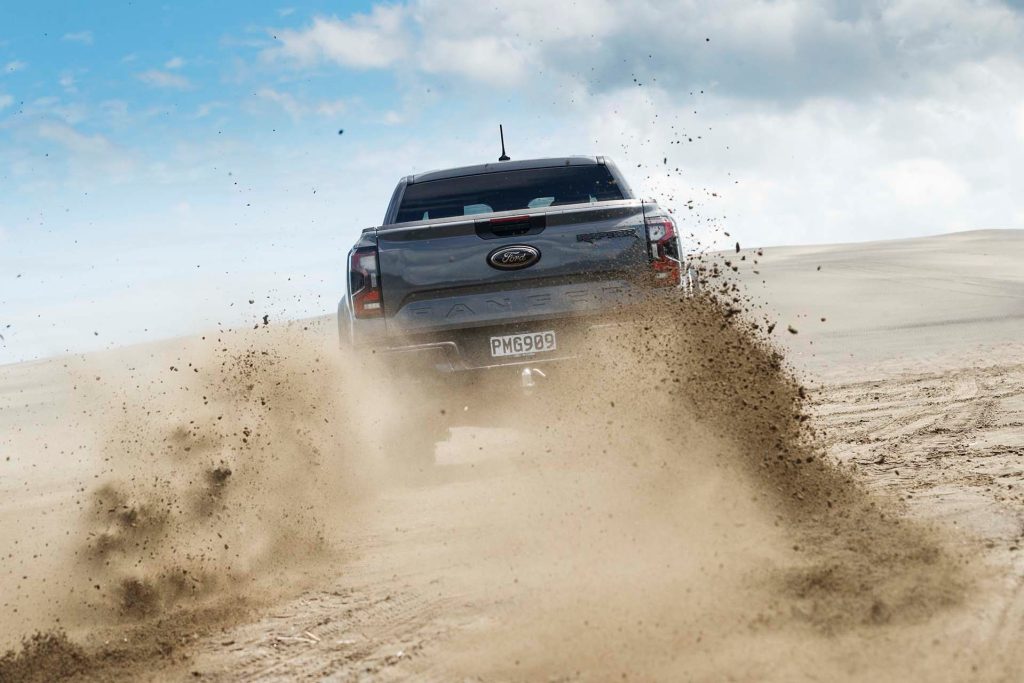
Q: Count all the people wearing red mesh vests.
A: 0